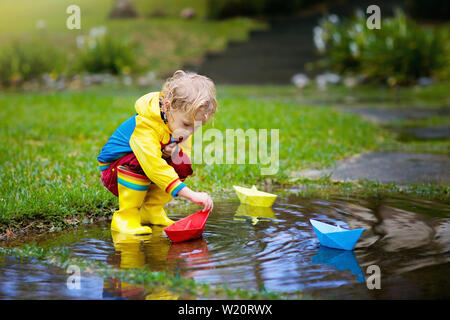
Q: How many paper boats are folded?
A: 3